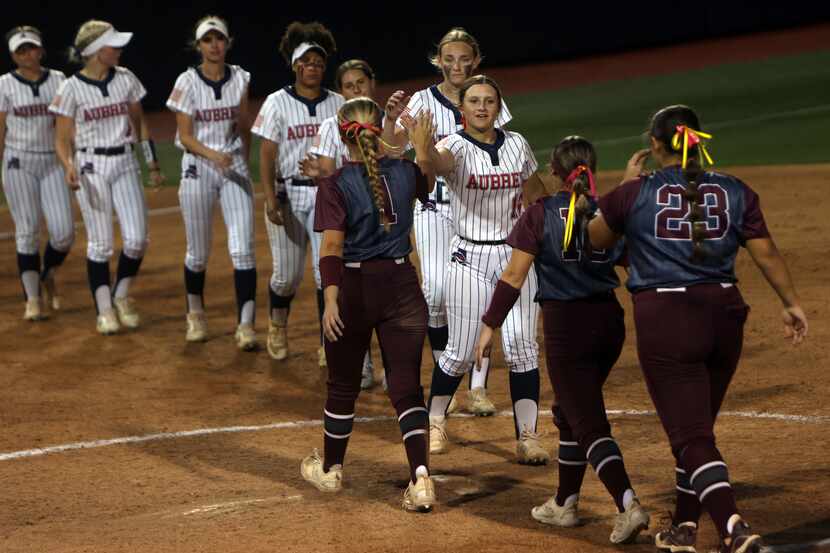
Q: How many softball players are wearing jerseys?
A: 10